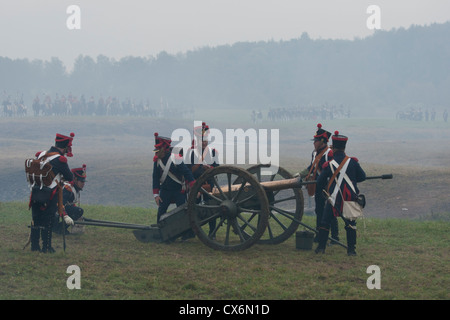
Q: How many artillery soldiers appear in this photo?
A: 6